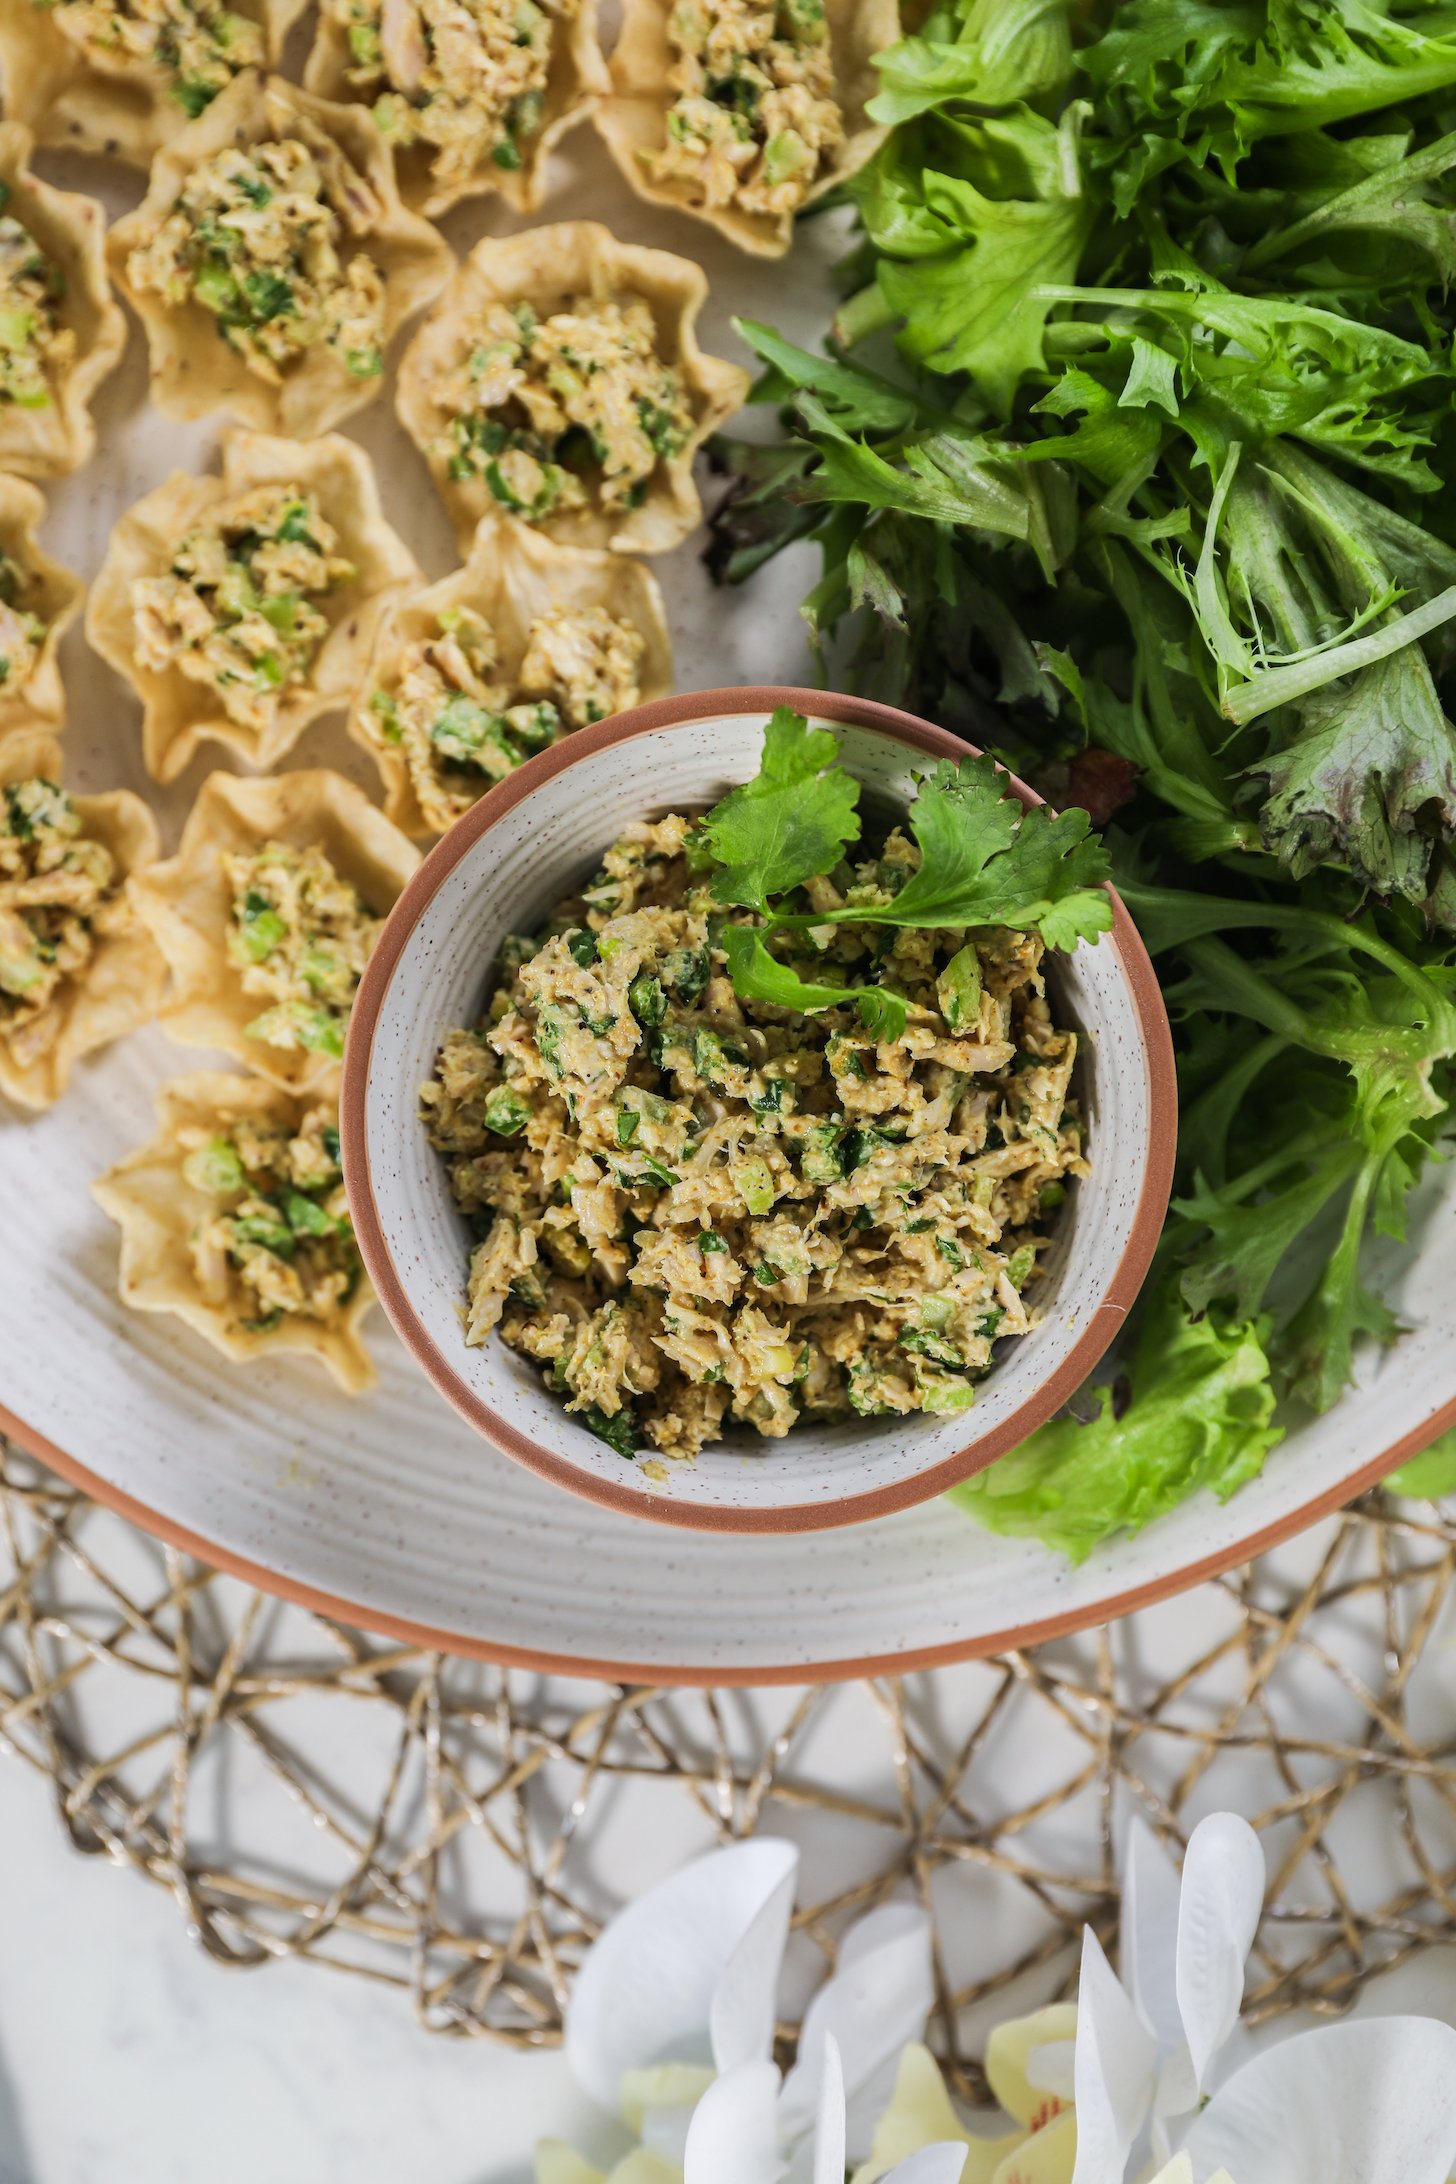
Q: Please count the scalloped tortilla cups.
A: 12